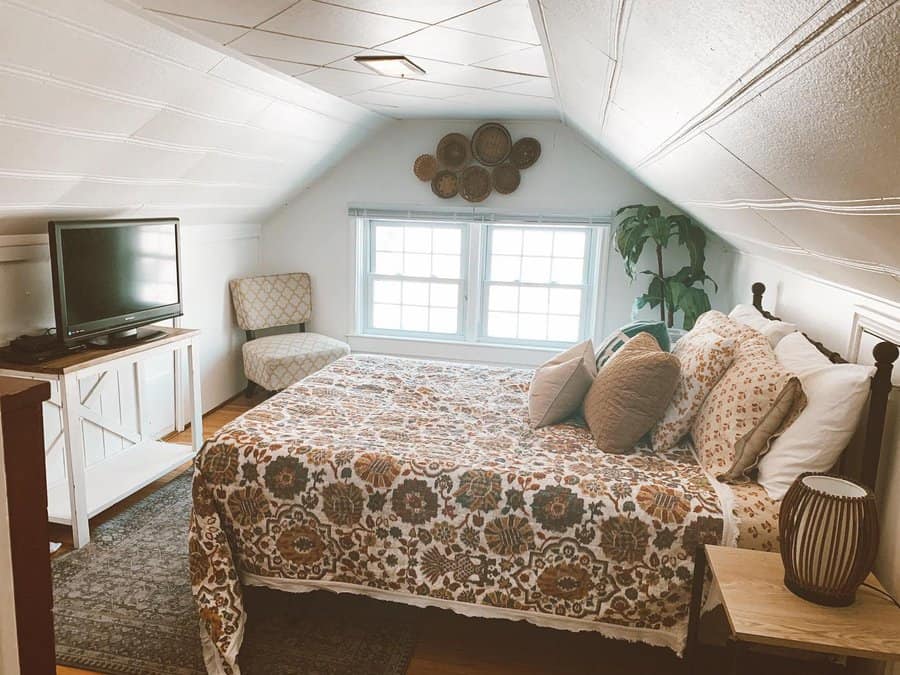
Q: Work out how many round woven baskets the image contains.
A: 7